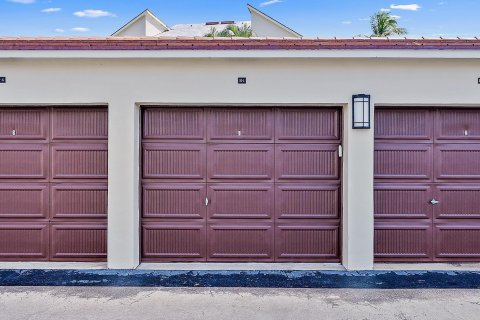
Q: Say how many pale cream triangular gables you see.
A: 2